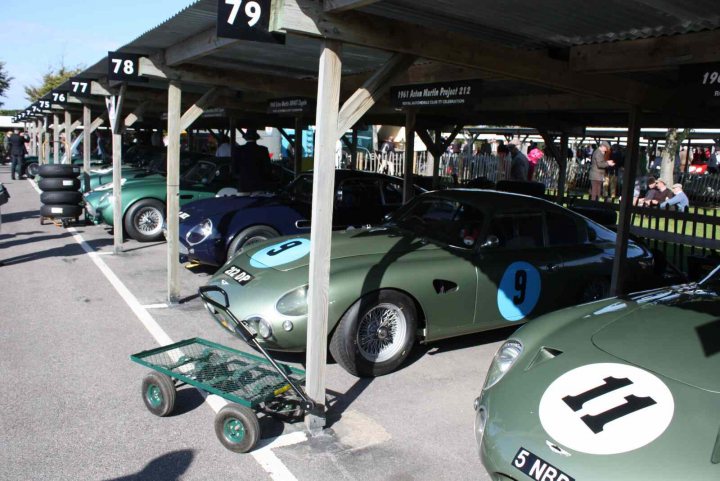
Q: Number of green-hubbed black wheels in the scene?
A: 2